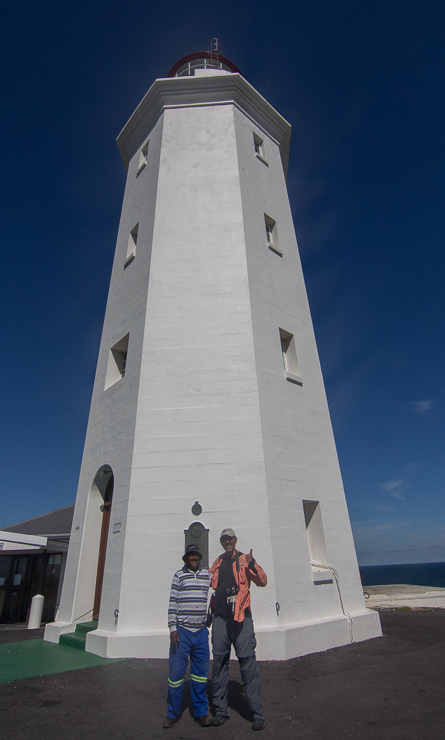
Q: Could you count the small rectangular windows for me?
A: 7